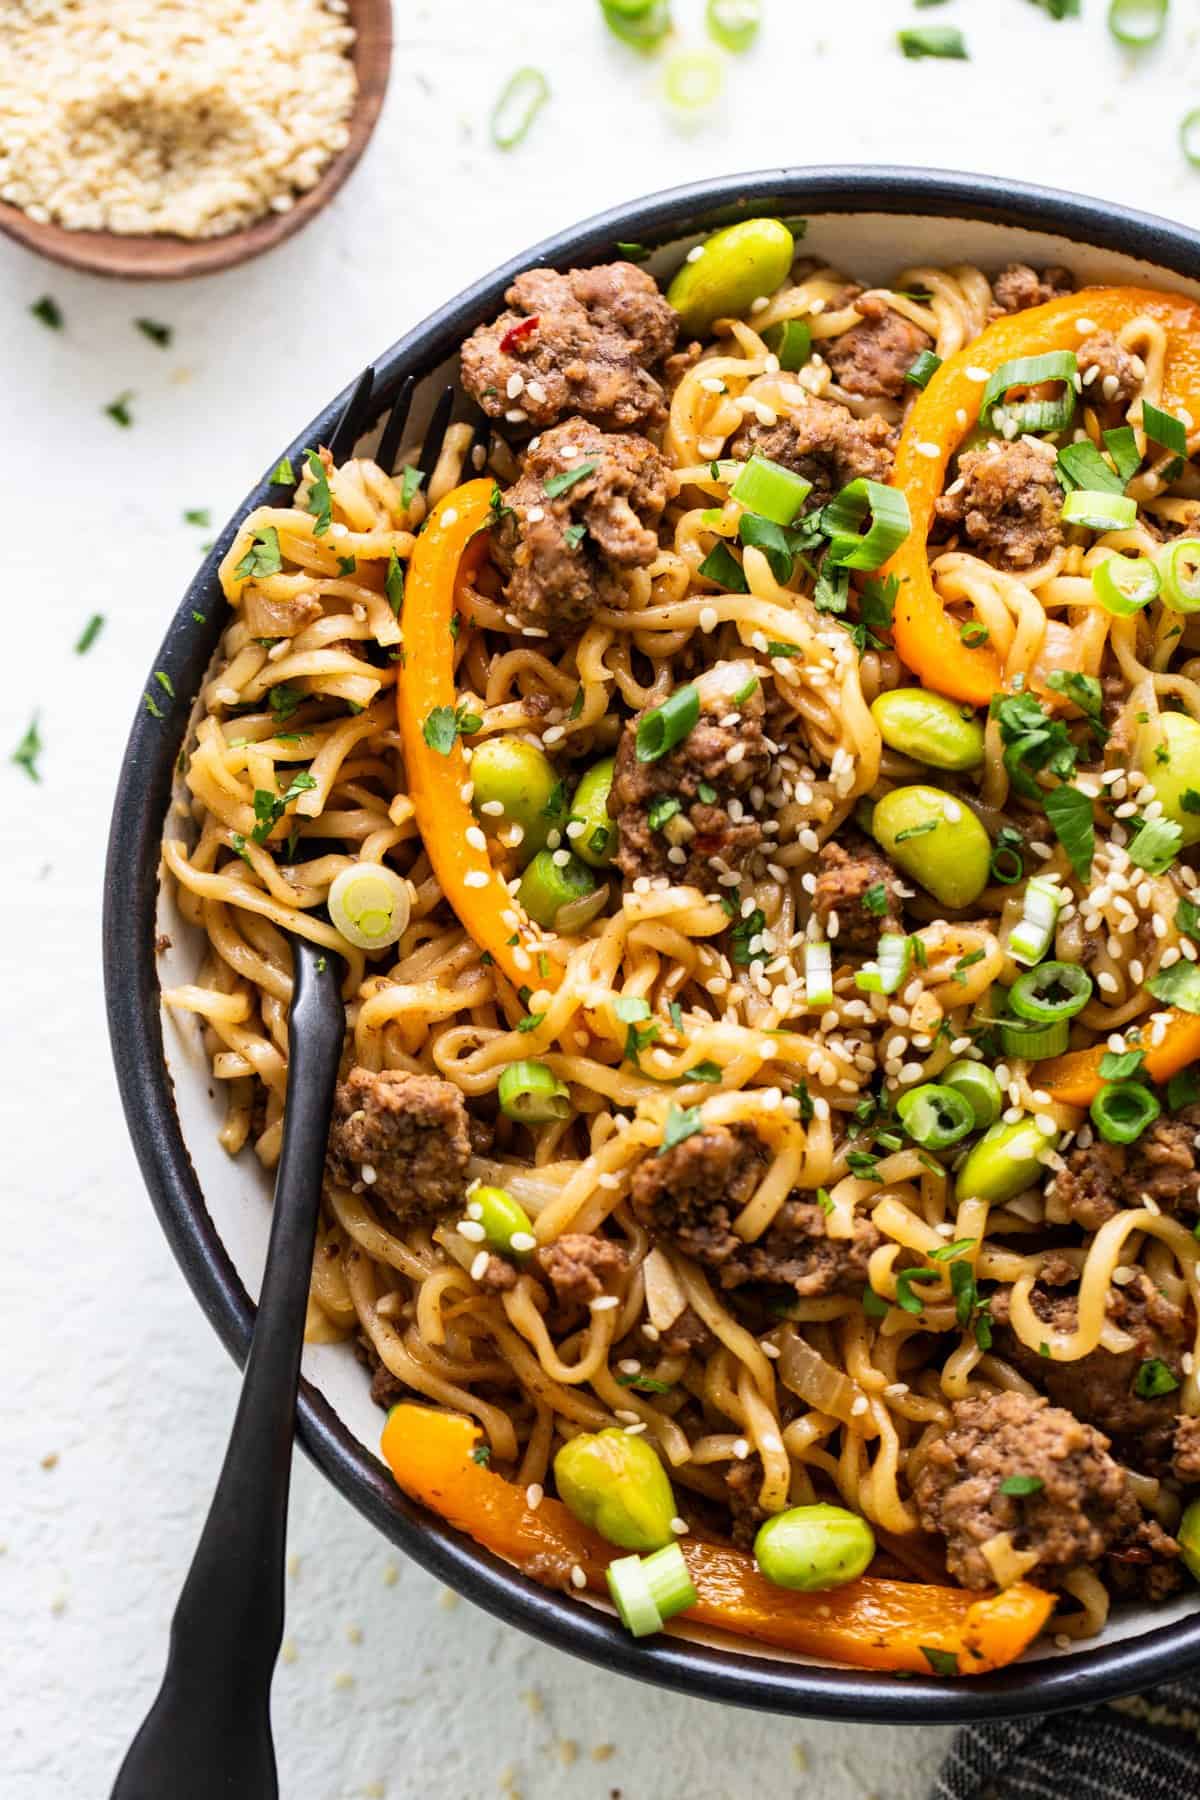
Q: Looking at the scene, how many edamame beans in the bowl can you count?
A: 11